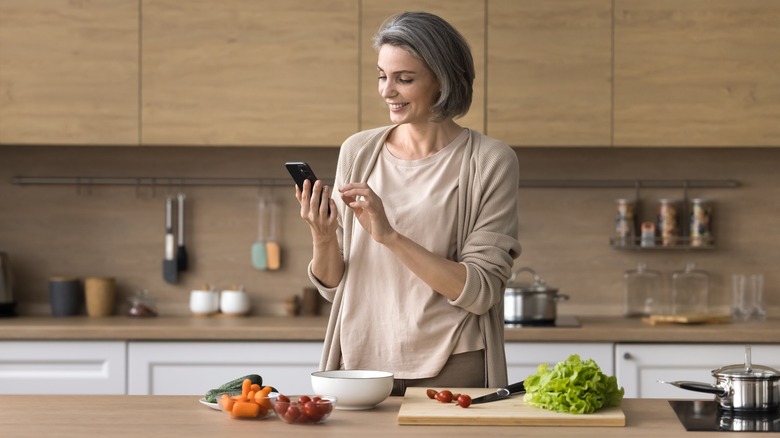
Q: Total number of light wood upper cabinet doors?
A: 5